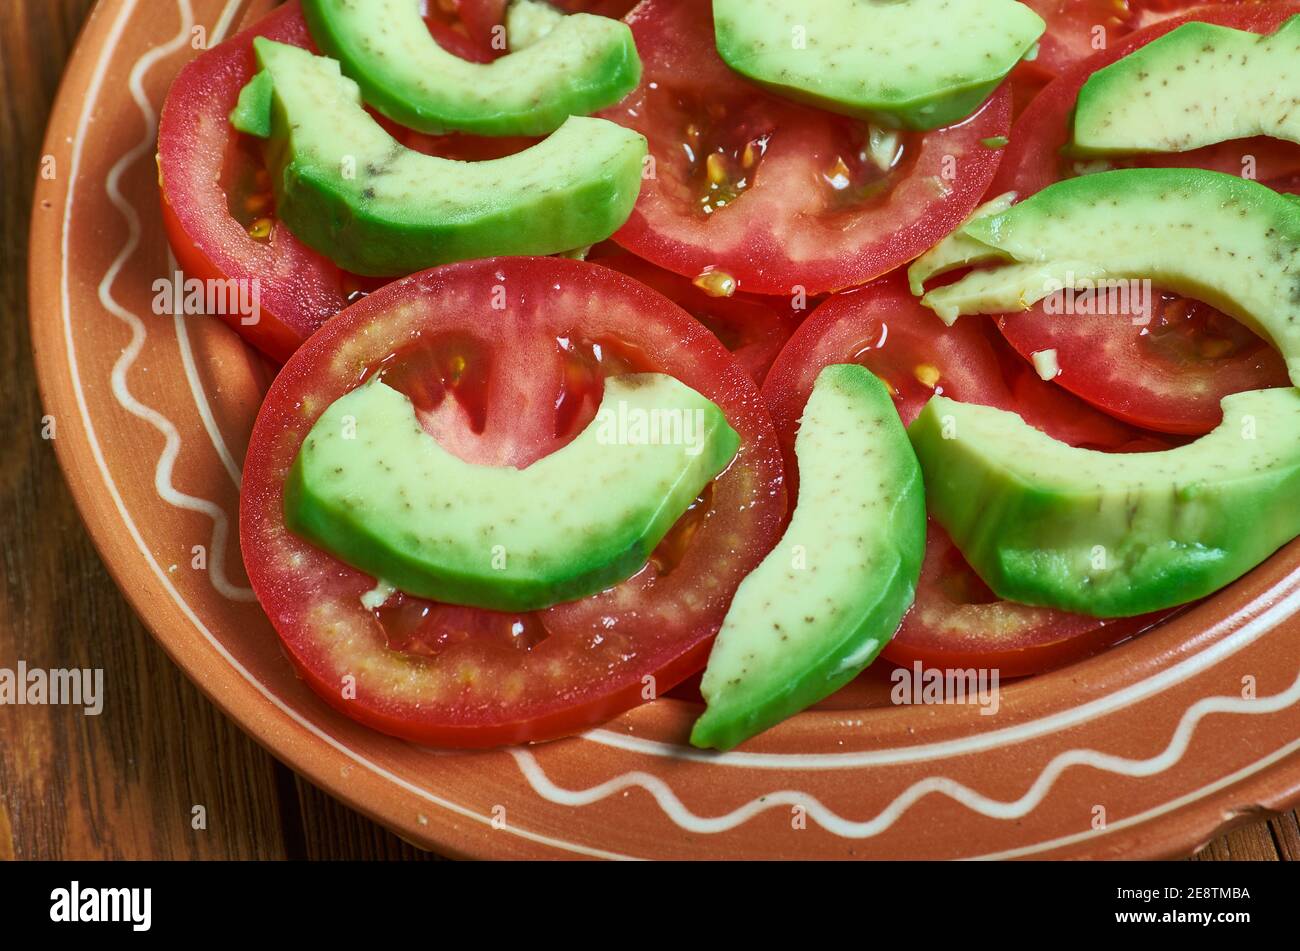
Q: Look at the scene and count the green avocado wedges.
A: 8